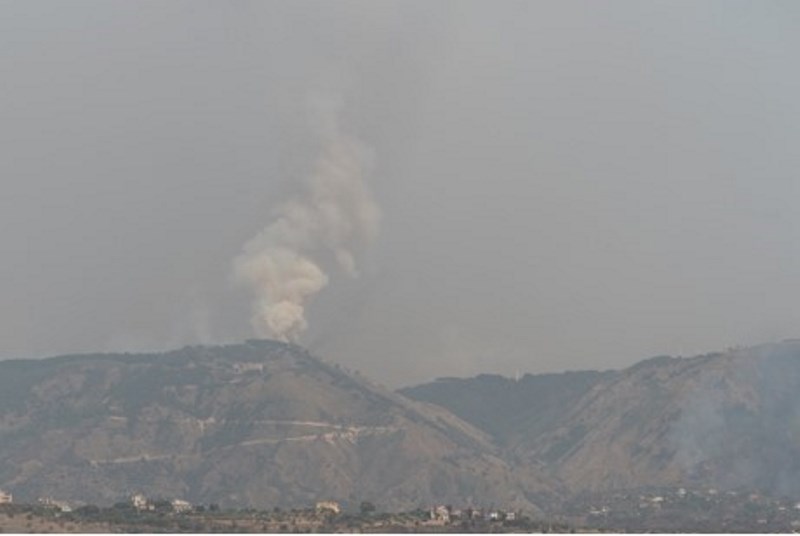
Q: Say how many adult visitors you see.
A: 0